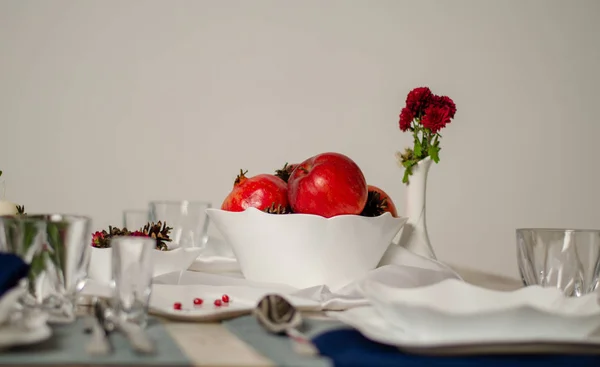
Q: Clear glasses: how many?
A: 5